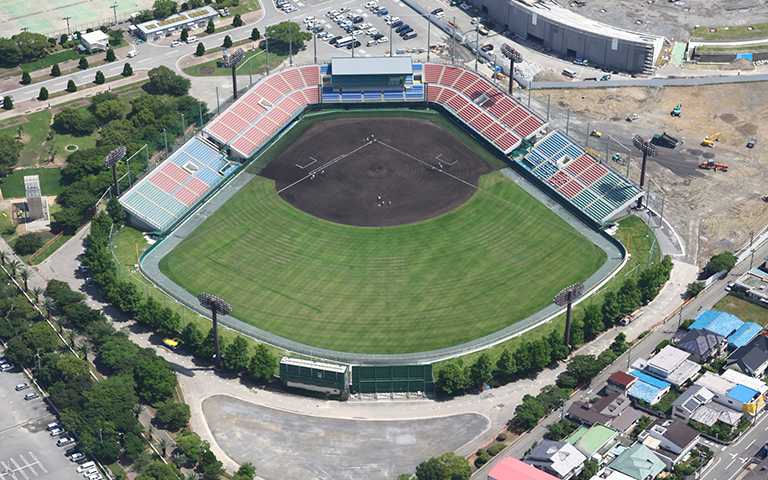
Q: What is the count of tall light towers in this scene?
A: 6